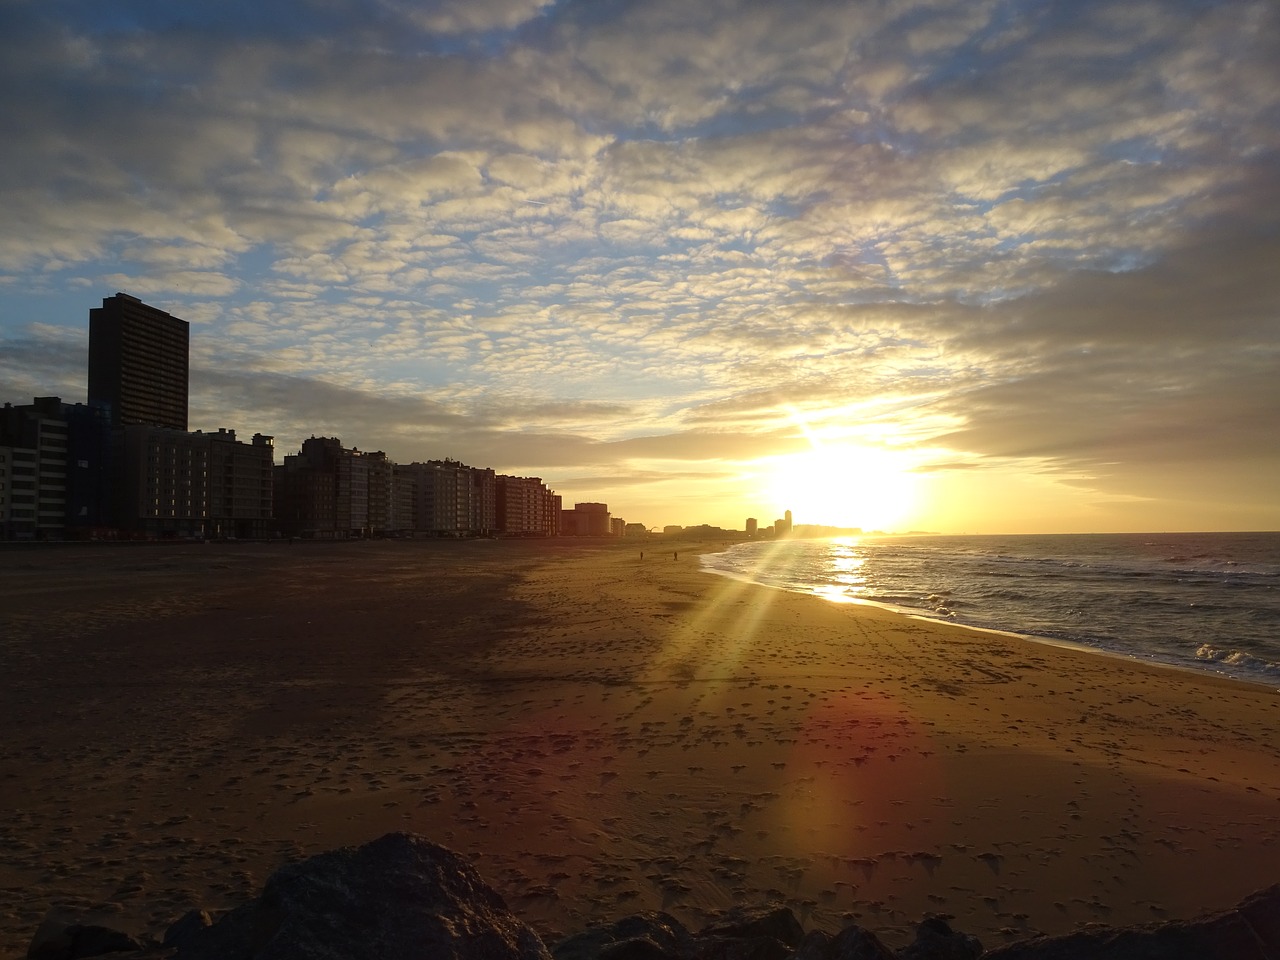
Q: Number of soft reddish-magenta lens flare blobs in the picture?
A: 2